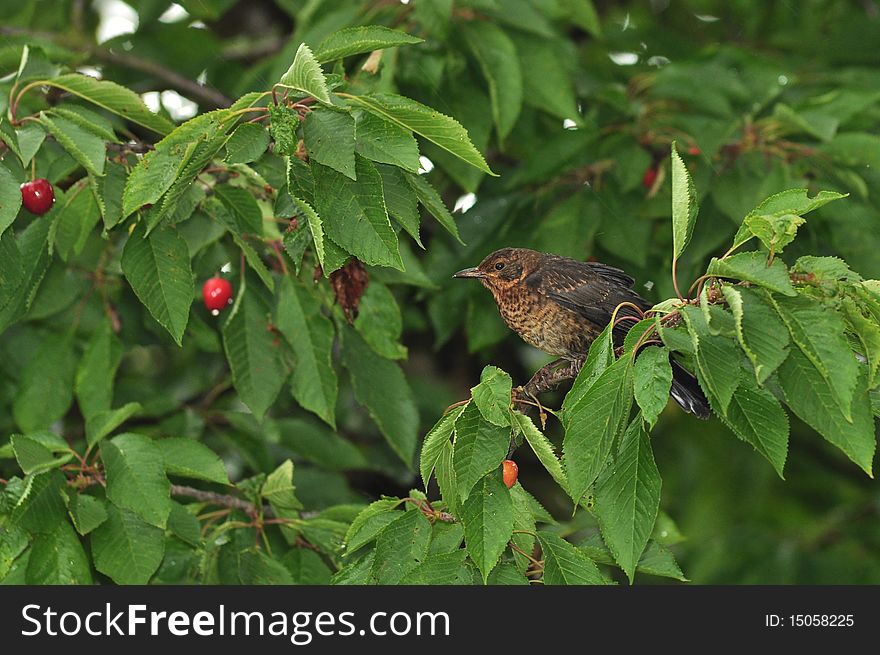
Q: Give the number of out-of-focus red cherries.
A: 2